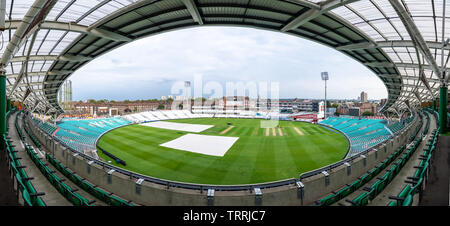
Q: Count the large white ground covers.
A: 2